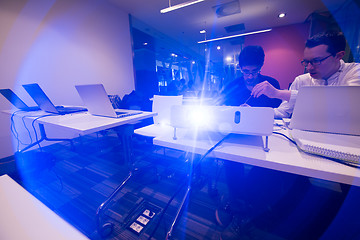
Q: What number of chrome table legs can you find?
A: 2